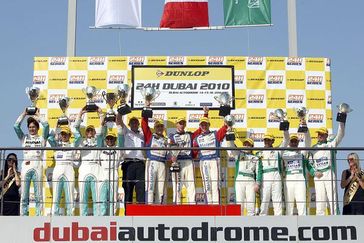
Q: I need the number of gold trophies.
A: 0